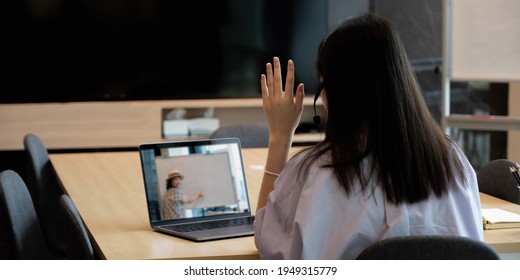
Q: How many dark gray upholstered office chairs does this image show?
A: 6